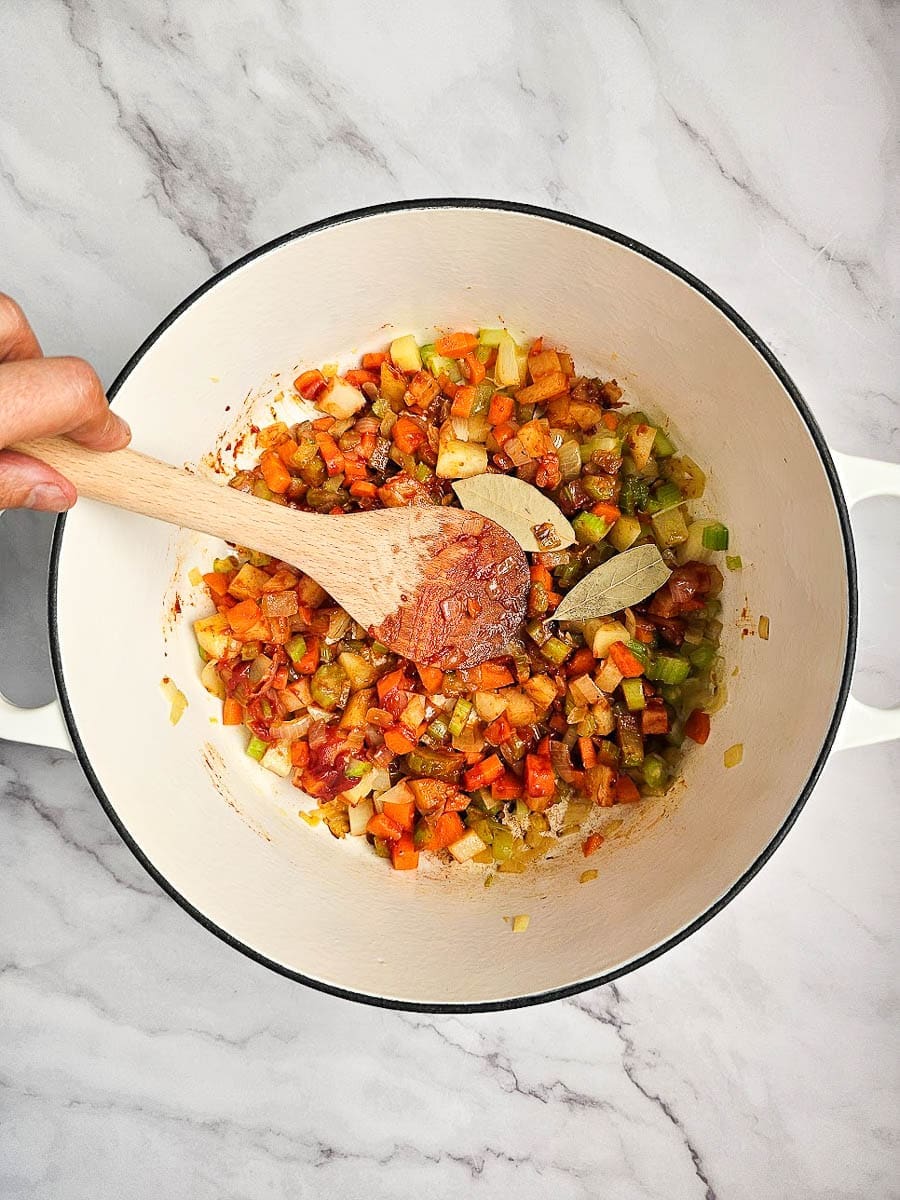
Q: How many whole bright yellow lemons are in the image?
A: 0